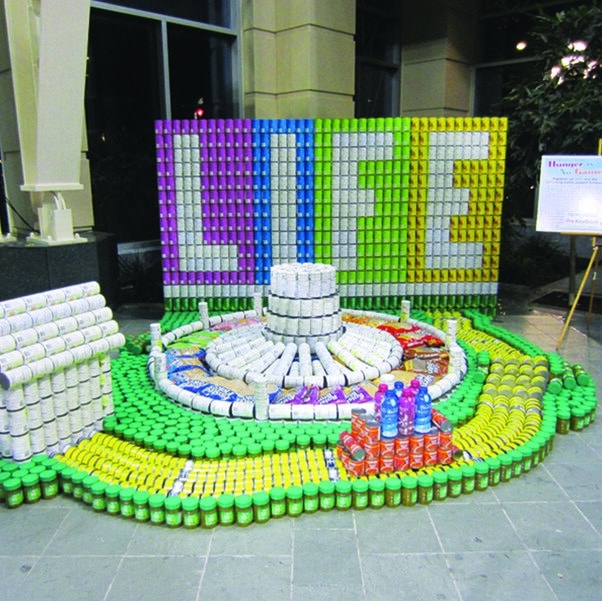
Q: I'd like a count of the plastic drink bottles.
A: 6